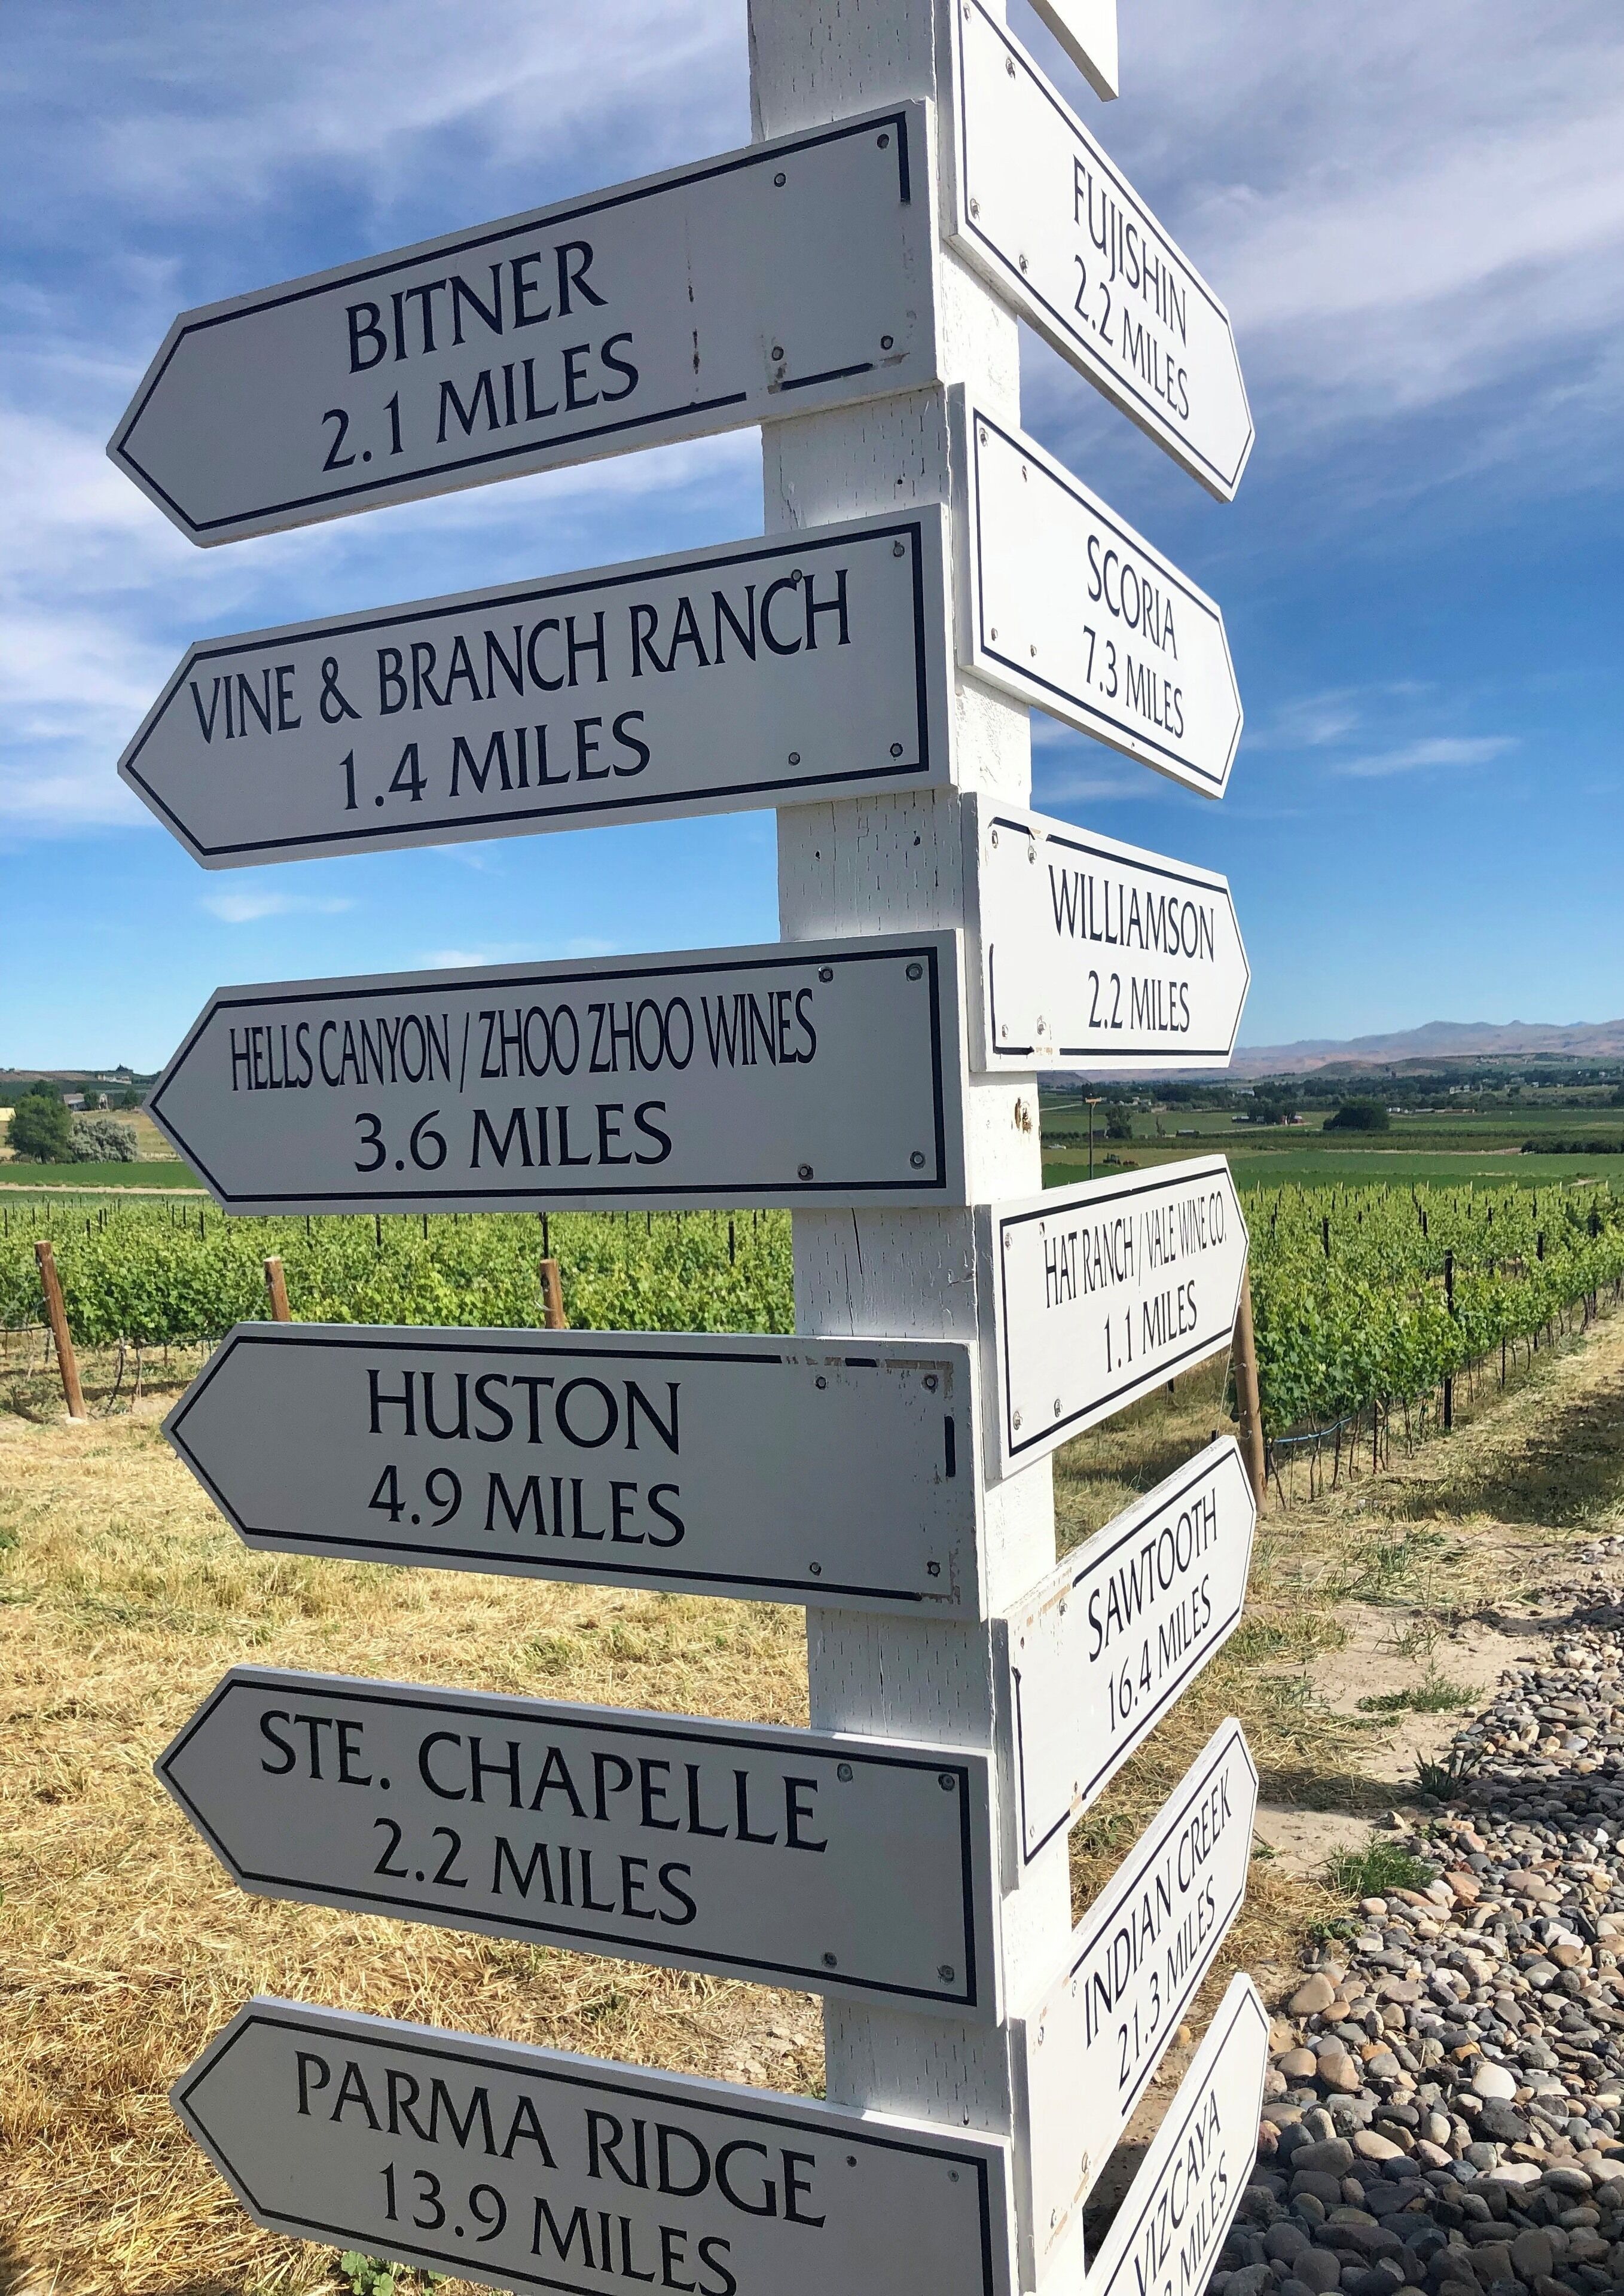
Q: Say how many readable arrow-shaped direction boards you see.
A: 13